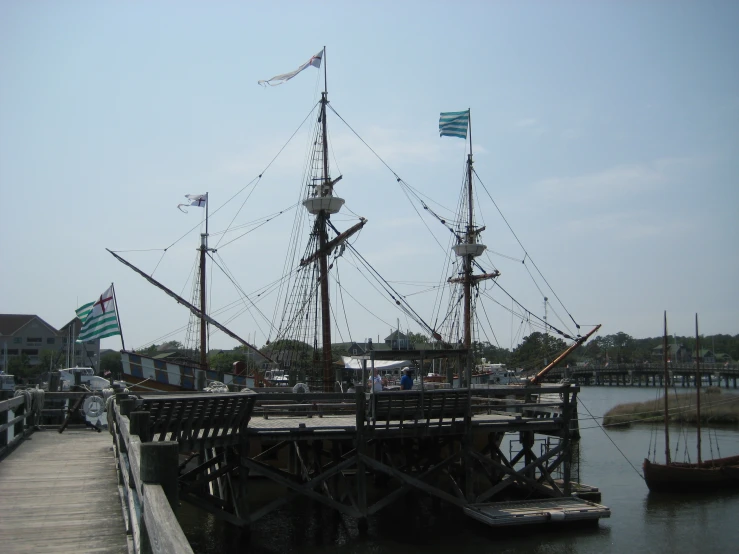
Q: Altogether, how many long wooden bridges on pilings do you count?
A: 1